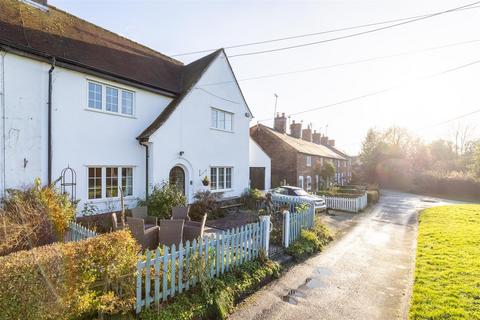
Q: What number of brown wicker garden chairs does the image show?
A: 6